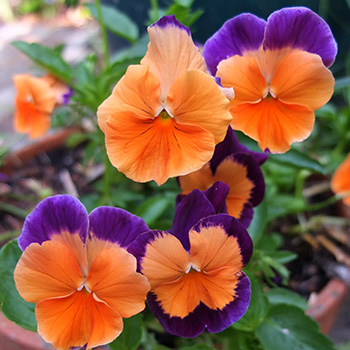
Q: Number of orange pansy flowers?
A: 7